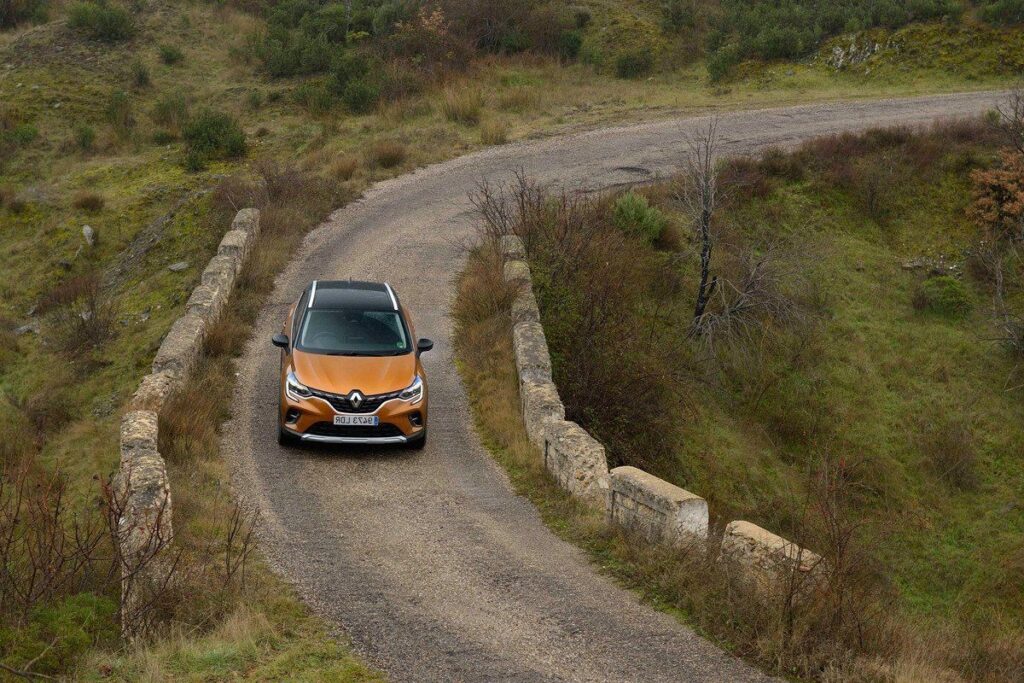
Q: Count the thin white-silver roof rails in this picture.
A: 2